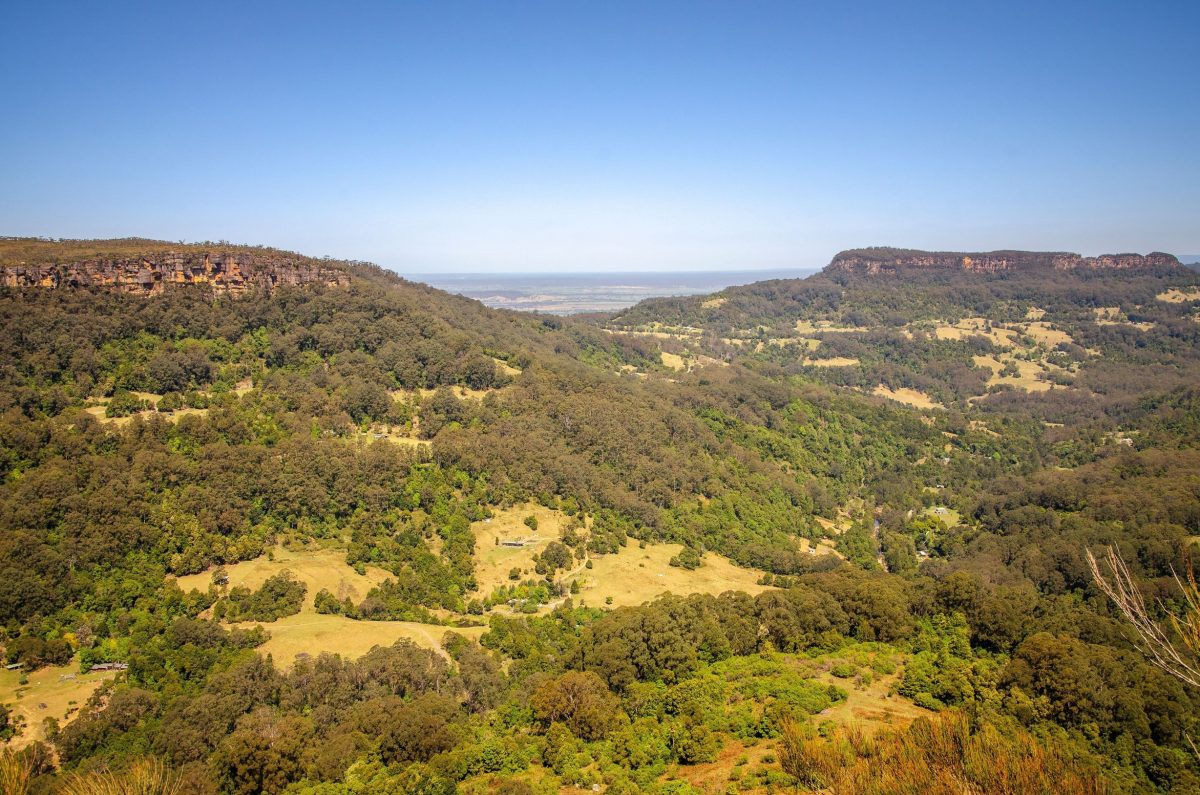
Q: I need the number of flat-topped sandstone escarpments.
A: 2